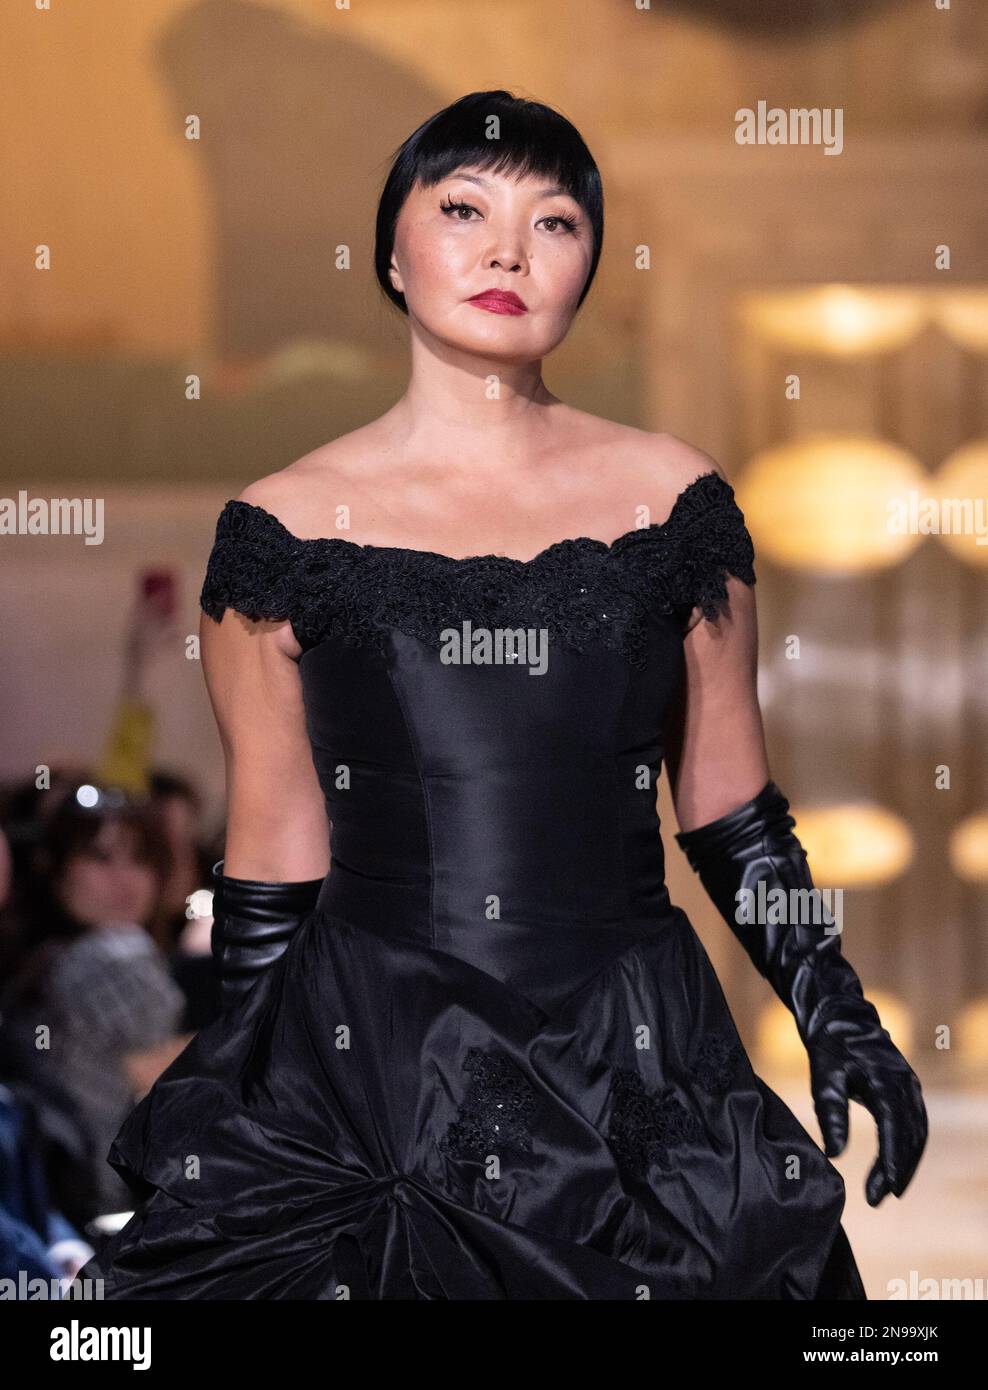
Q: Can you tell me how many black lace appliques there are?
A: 3